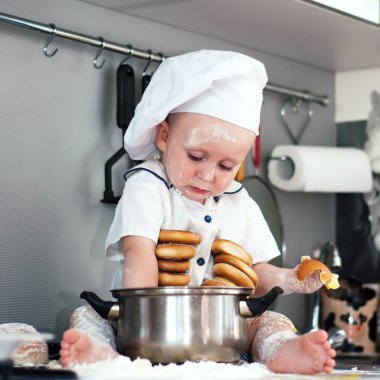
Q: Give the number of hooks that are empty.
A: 2